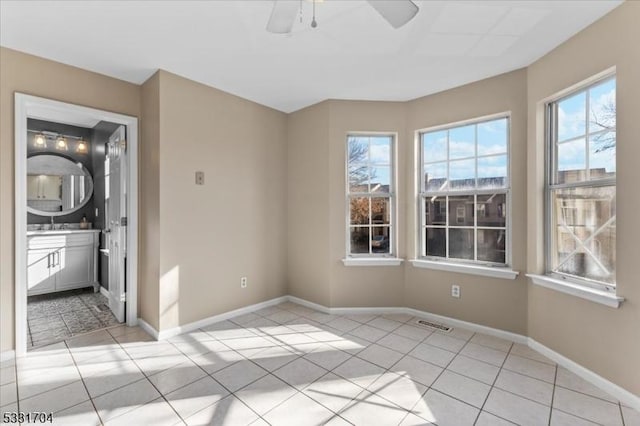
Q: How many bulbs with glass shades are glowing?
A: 3